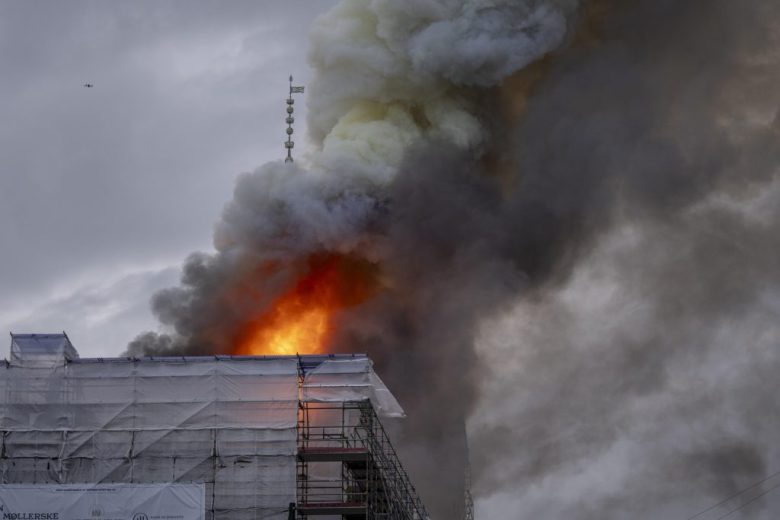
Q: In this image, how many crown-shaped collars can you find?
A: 3